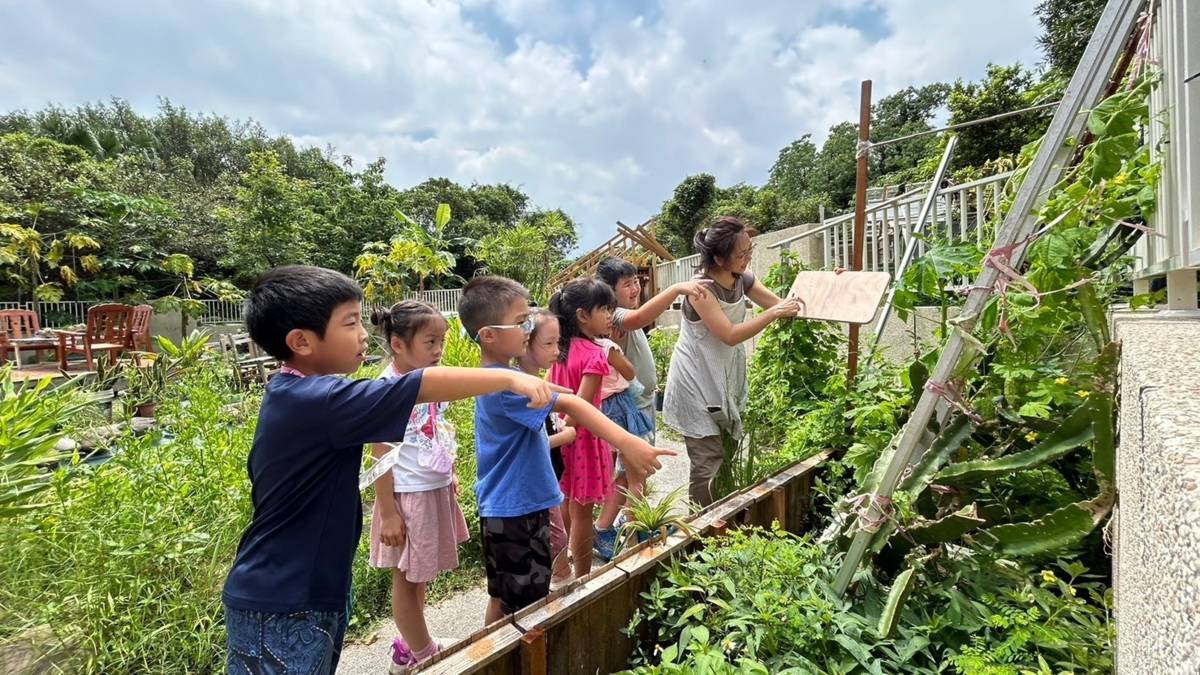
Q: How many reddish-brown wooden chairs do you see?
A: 3